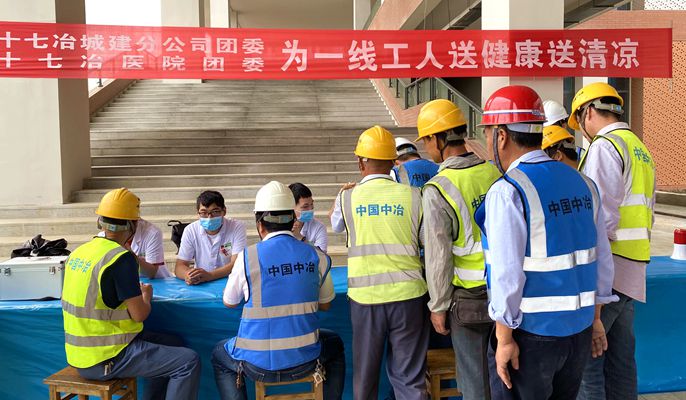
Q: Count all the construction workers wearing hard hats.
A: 9